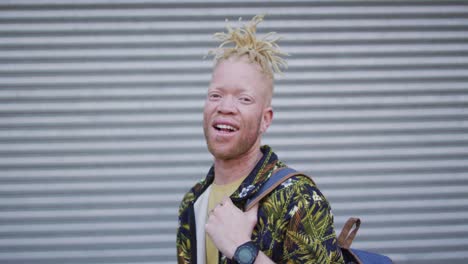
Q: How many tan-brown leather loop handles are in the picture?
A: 1